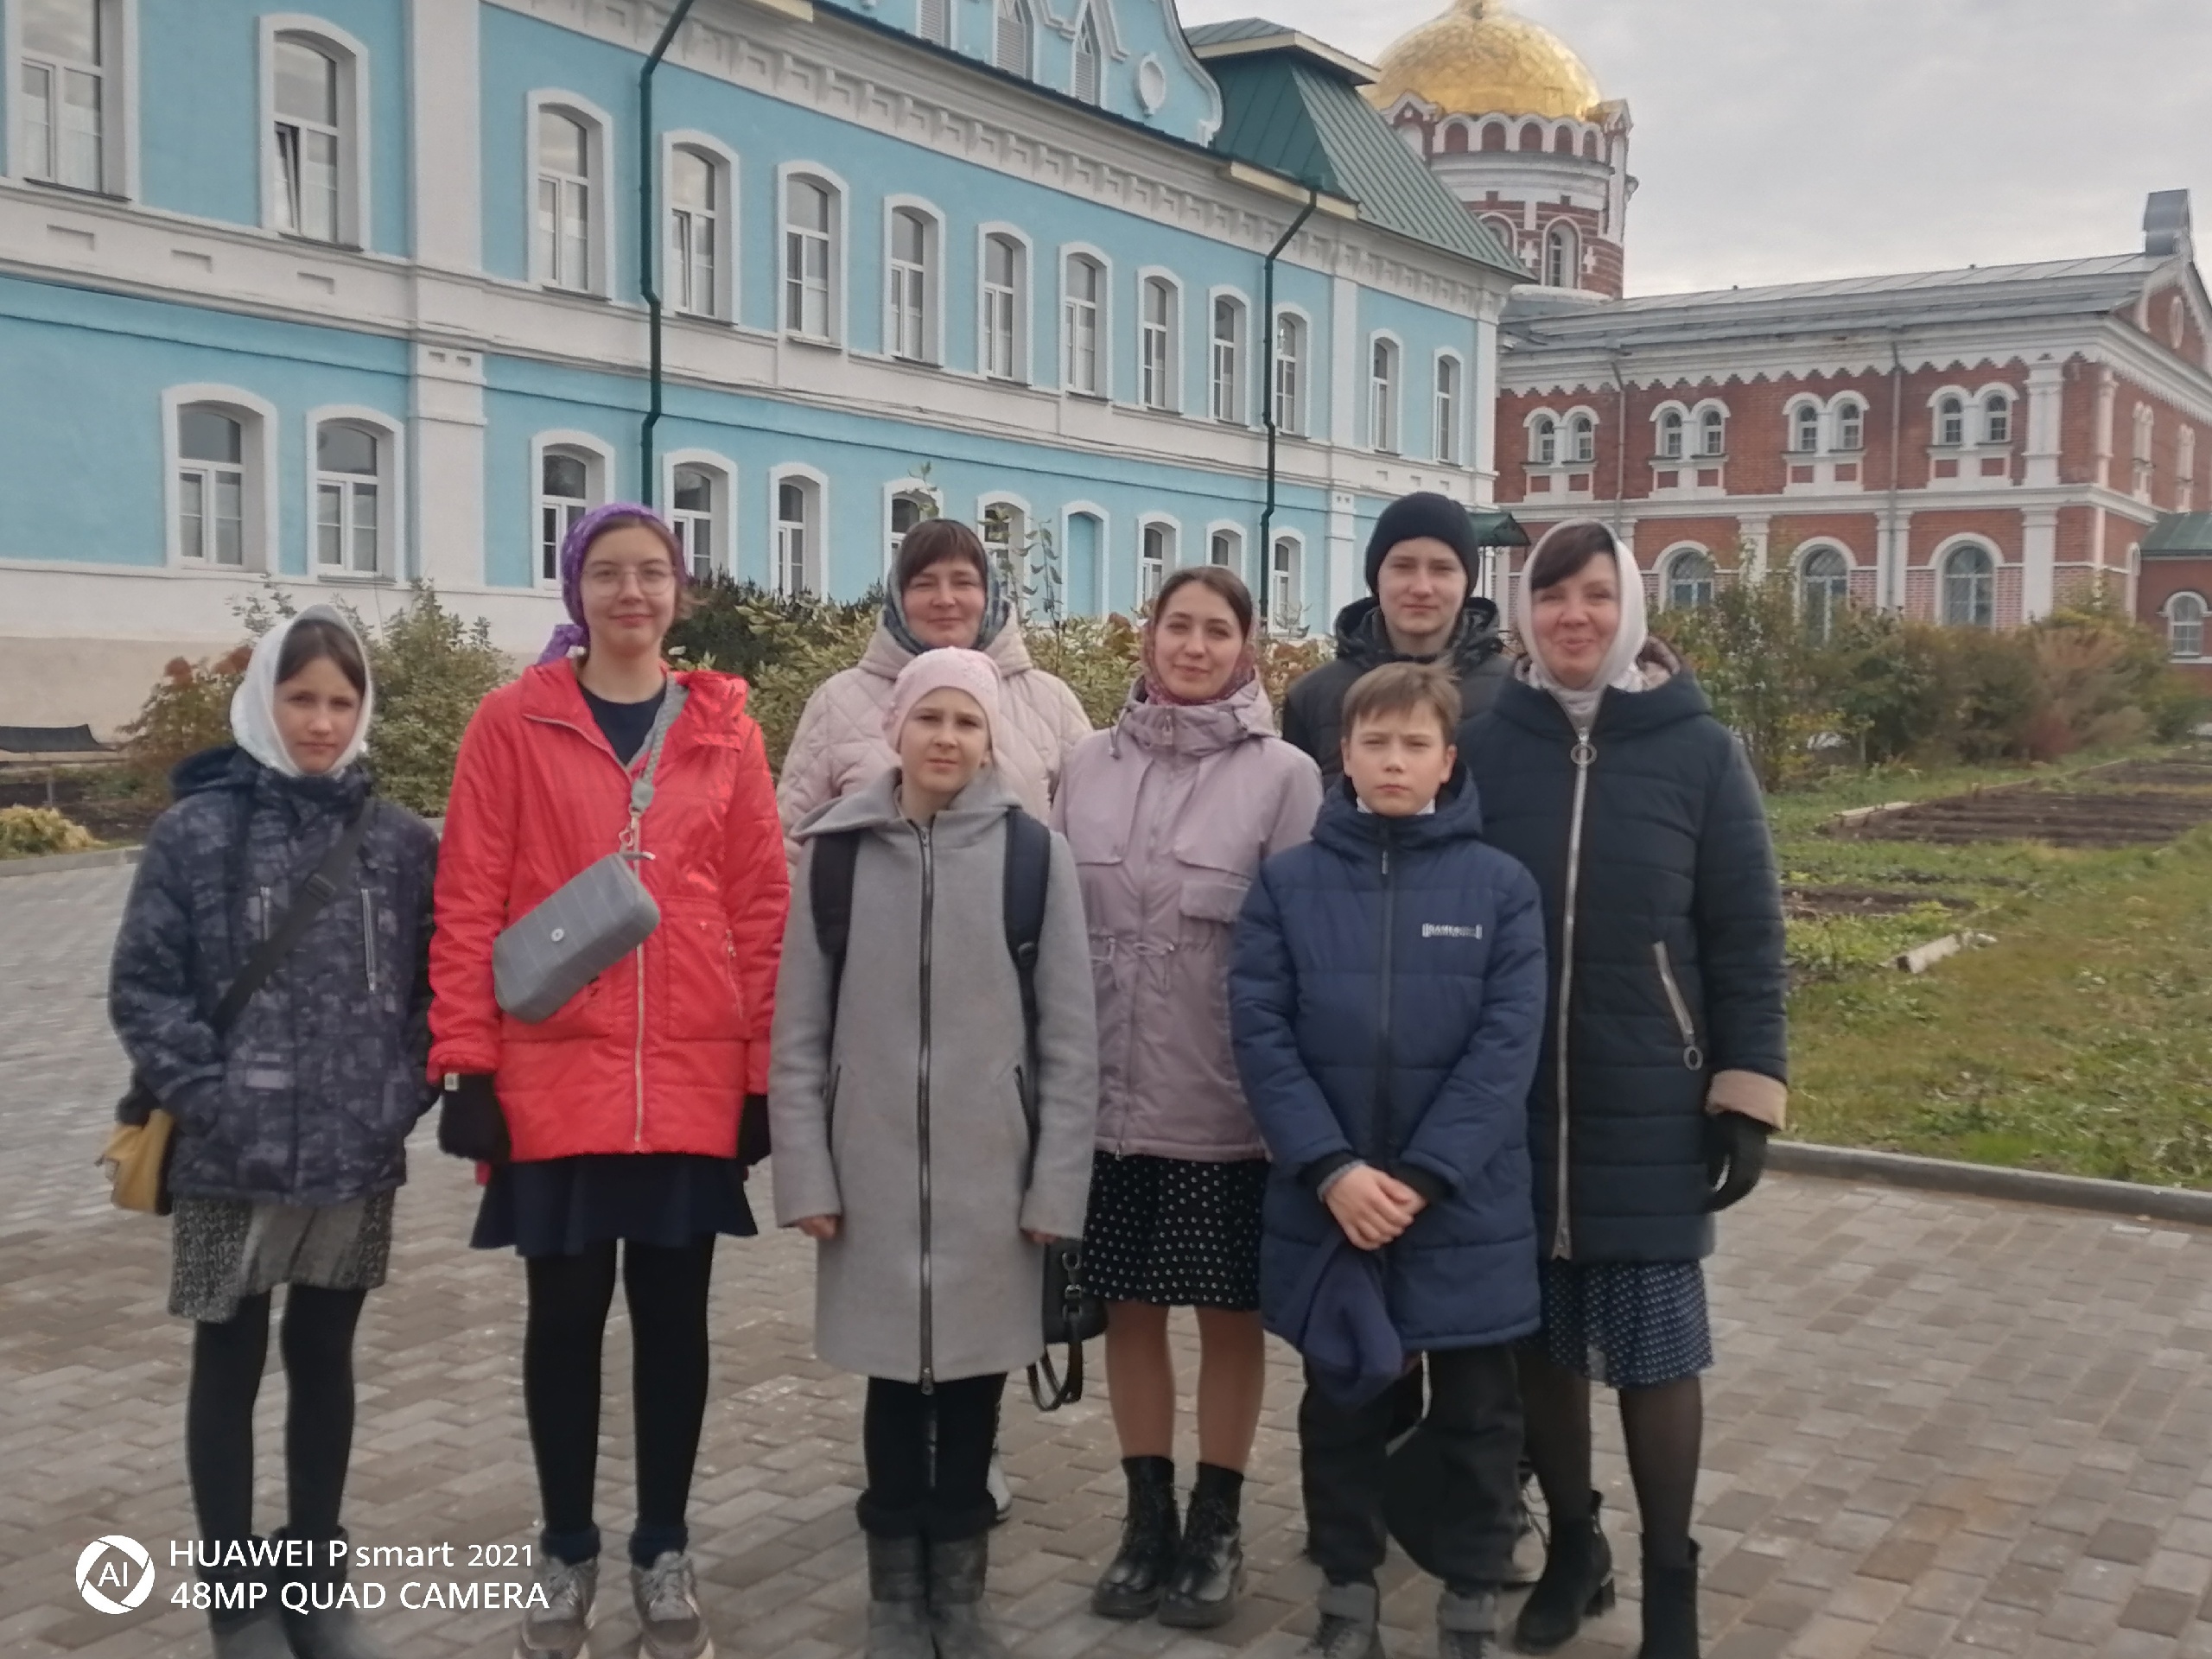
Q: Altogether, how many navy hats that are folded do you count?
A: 1